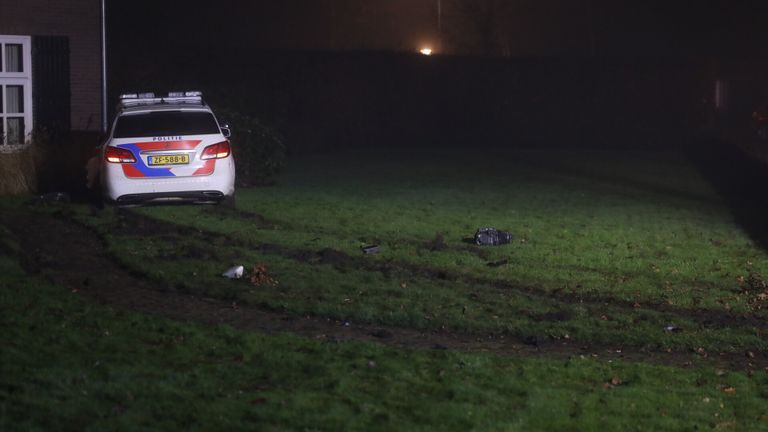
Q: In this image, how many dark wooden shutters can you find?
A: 1